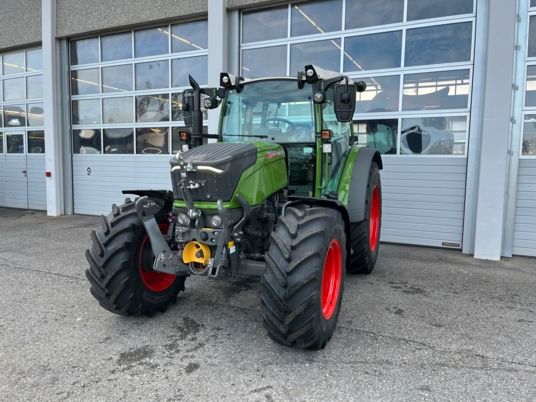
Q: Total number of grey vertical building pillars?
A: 3